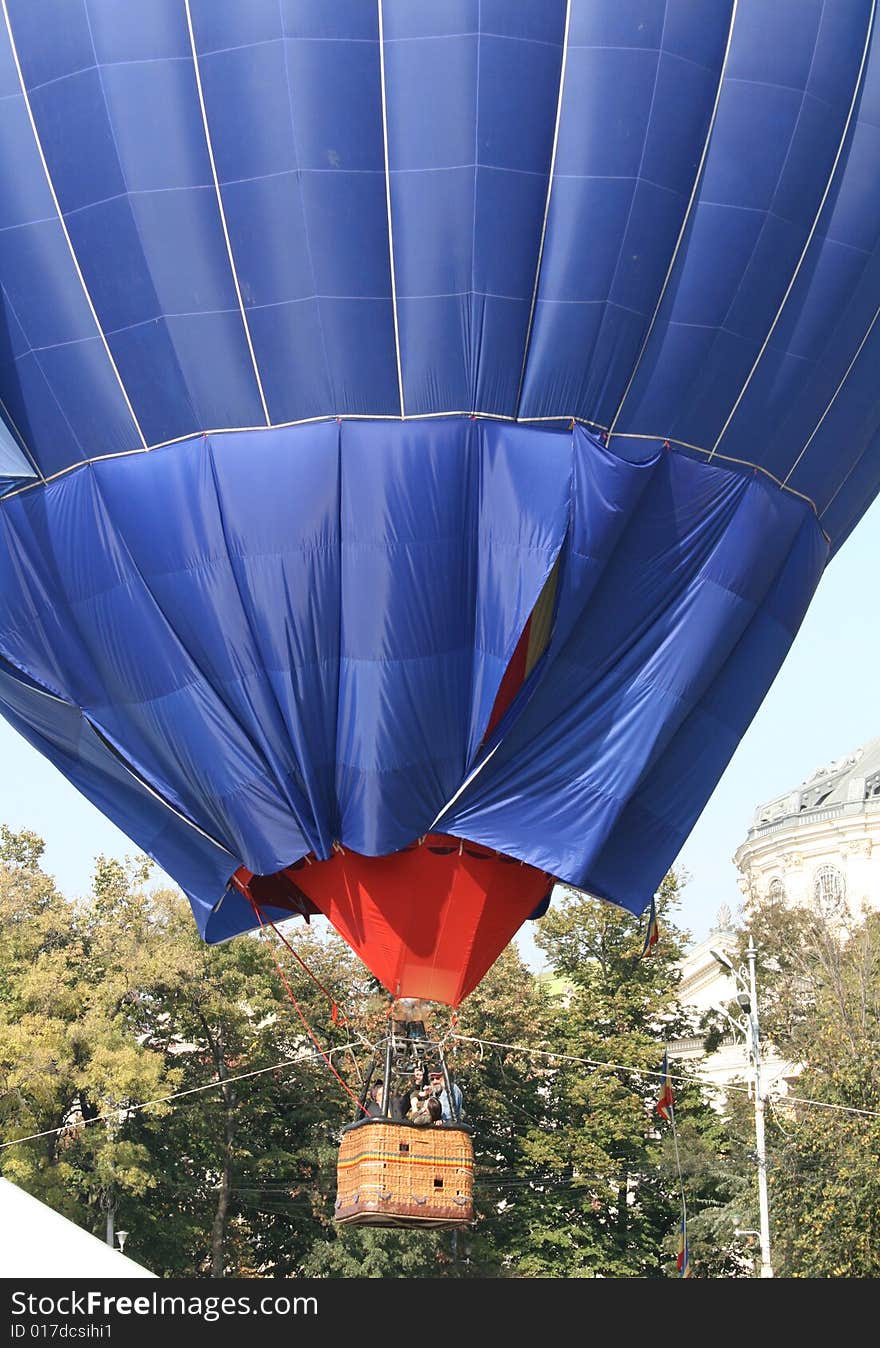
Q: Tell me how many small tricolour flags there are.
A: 3